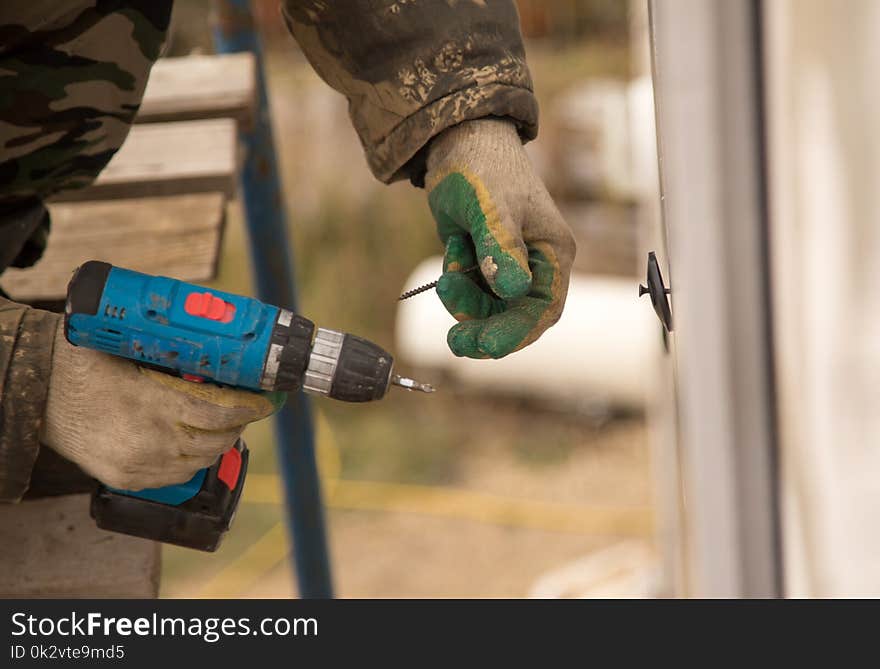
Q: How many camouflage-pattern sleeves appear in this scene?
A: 2